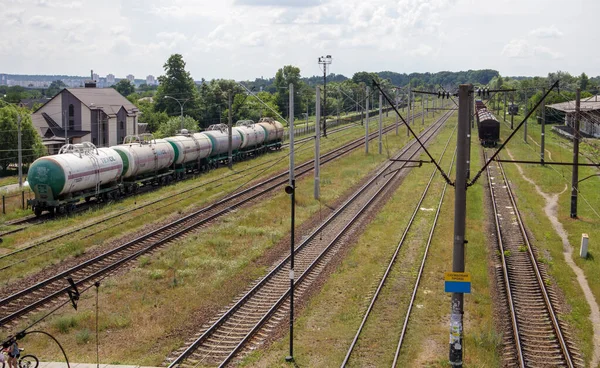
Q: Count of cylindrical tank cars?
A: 6